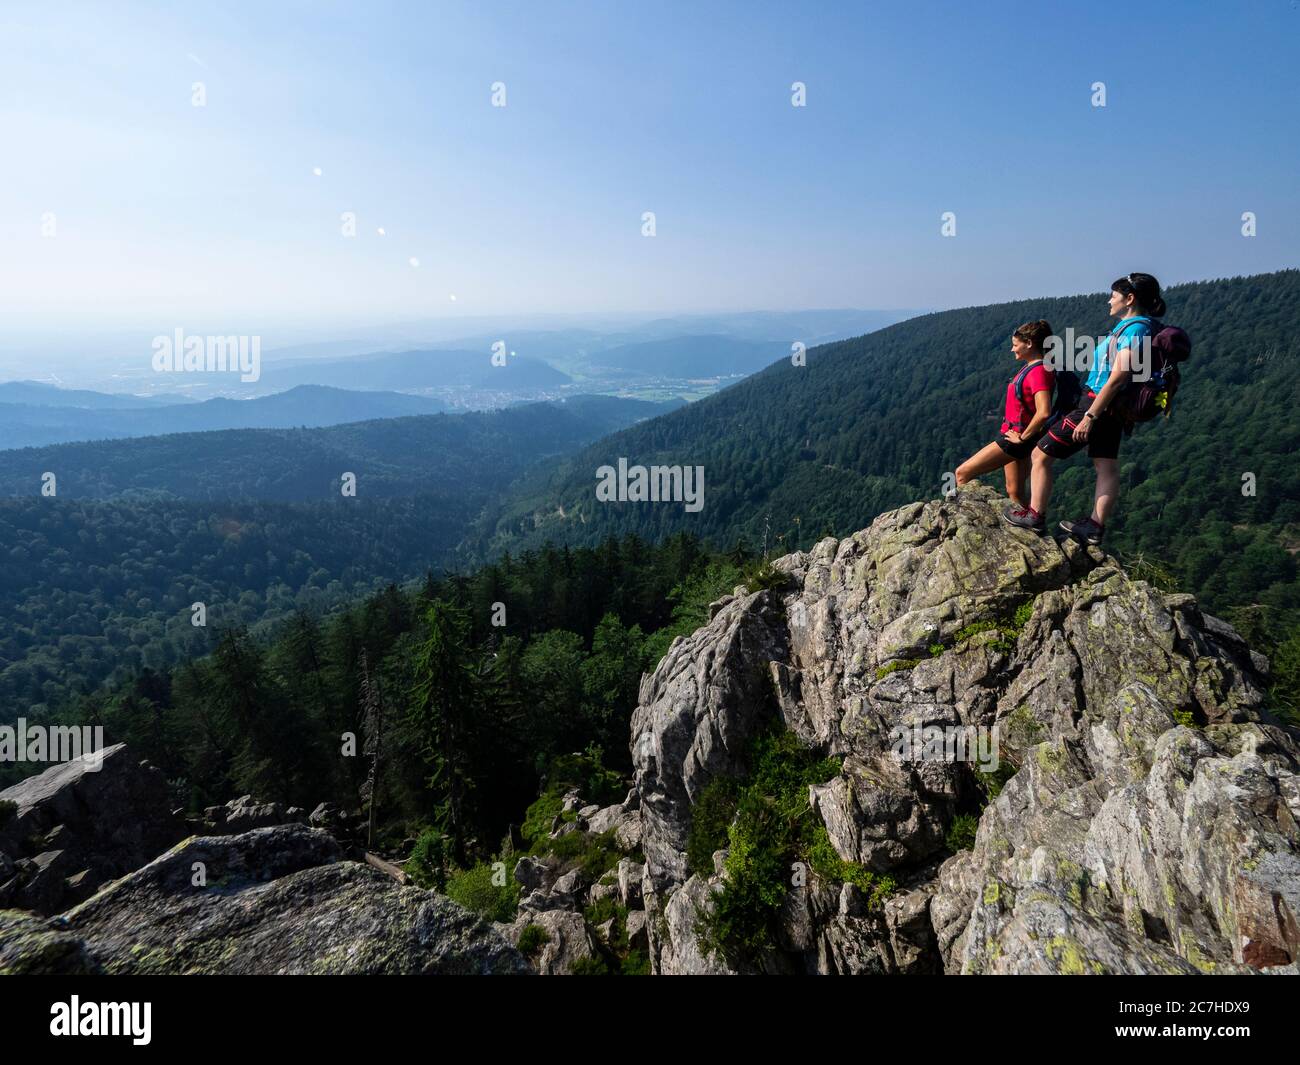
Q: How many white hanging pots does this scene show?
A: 0